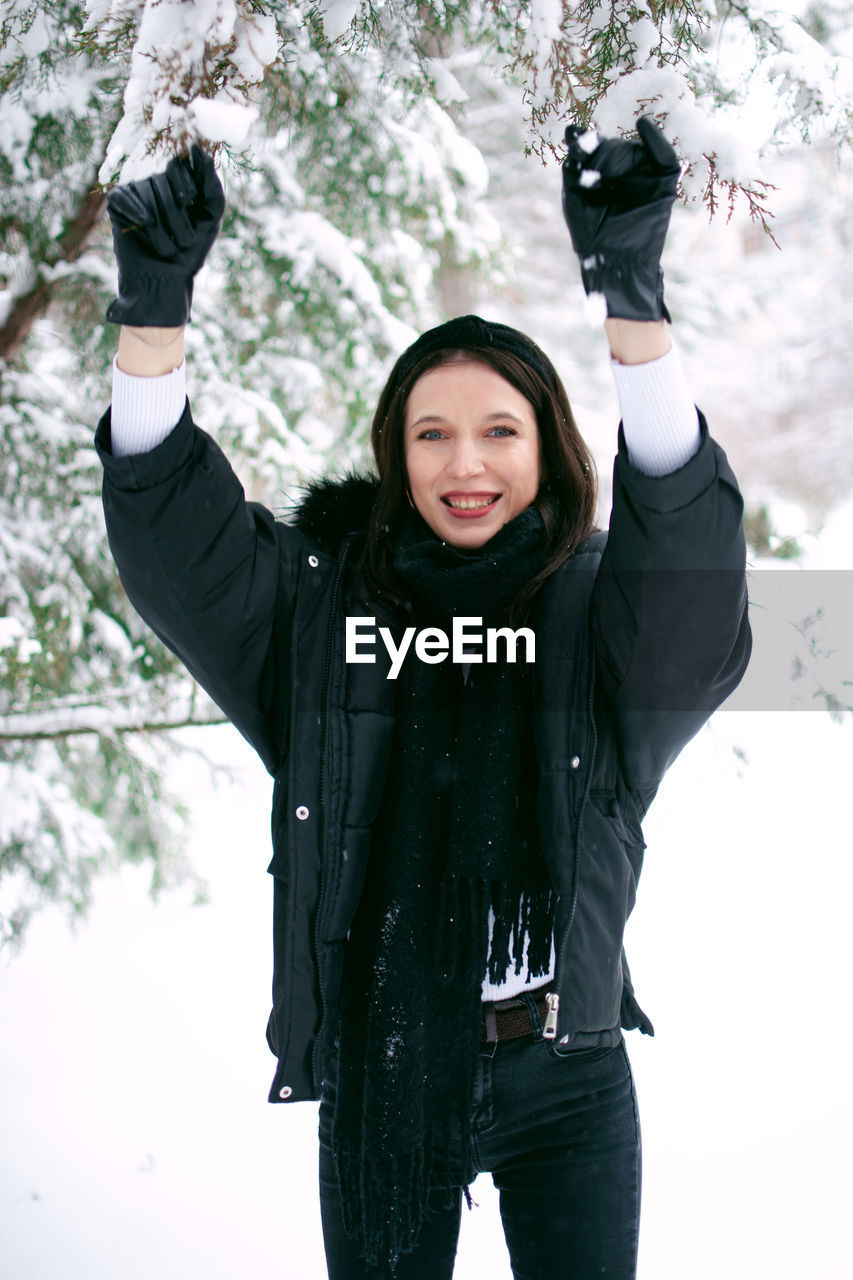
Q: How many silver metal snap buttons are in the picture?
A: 4